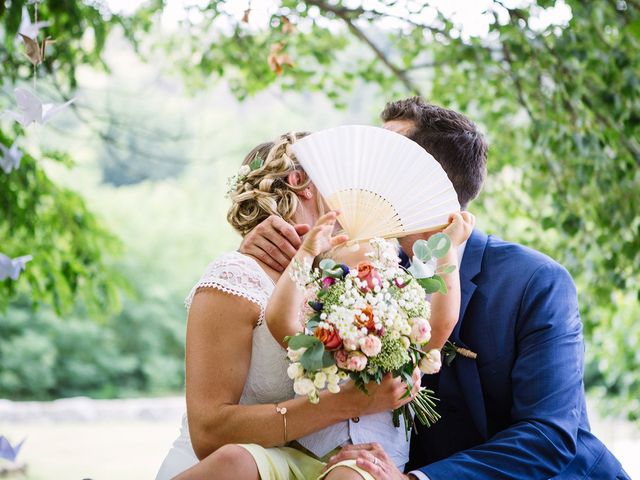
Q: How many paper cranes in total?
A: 6